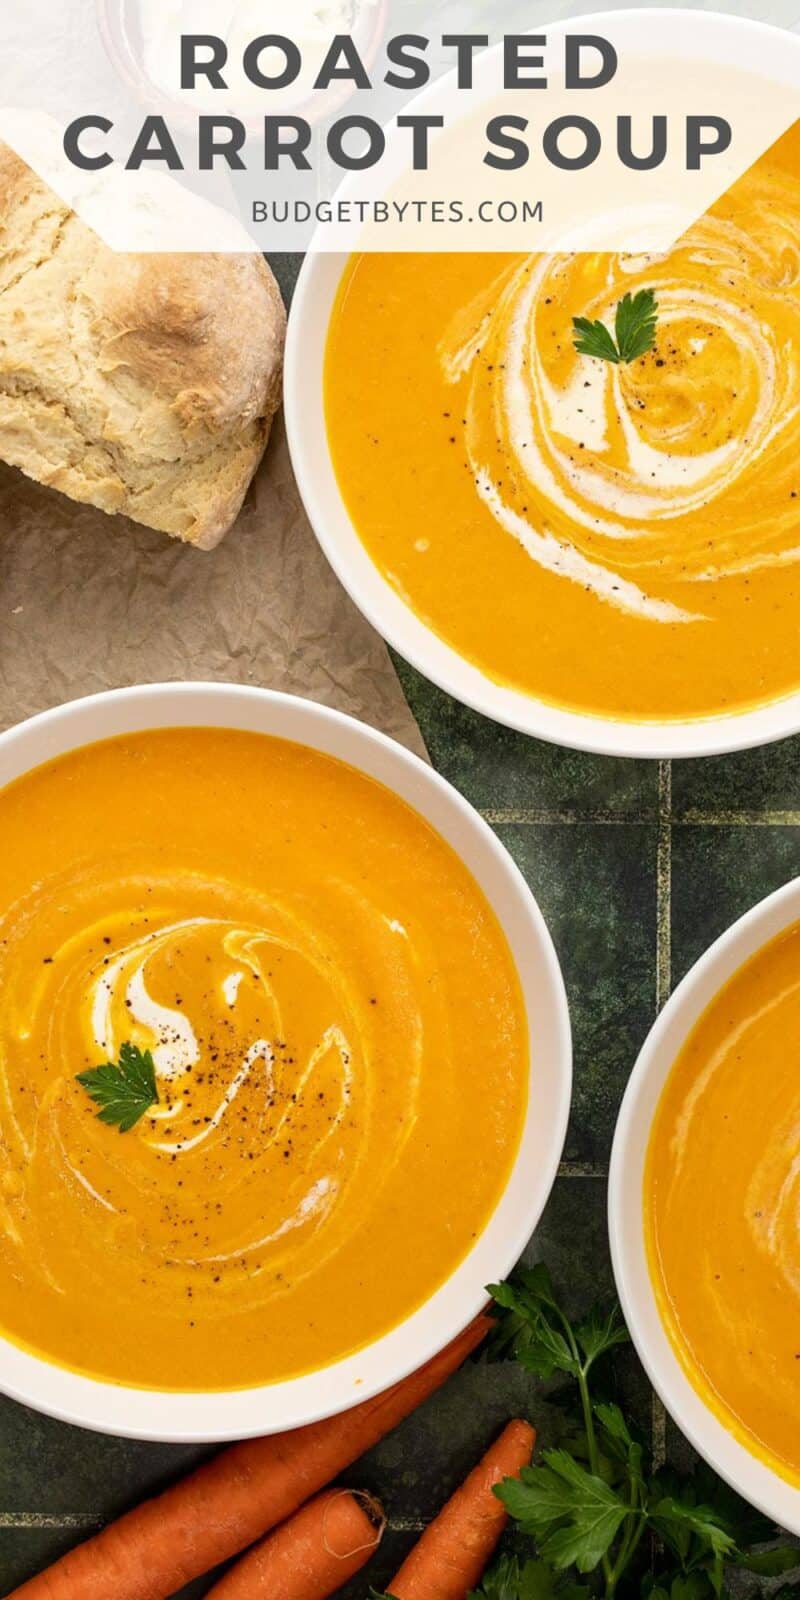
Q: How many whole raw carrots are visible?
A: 3